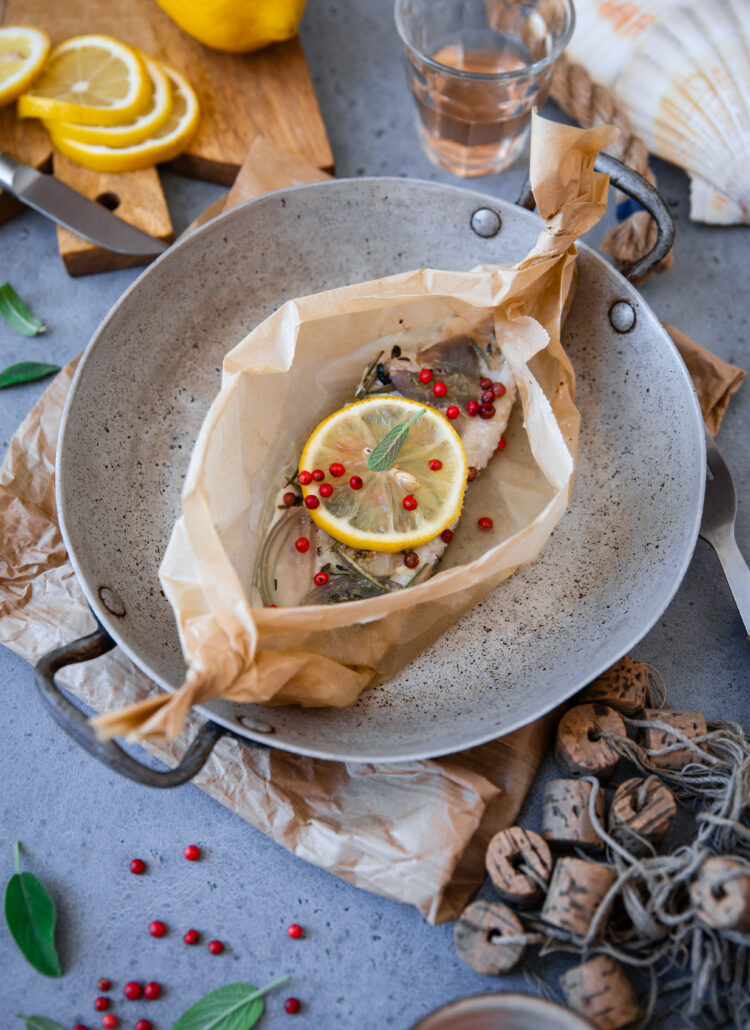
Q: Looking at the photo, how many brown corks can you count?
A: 10